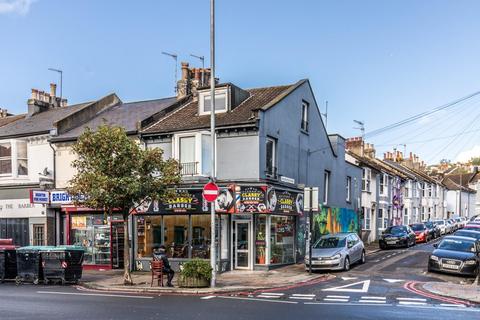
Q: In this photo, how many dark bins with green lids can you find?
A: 2